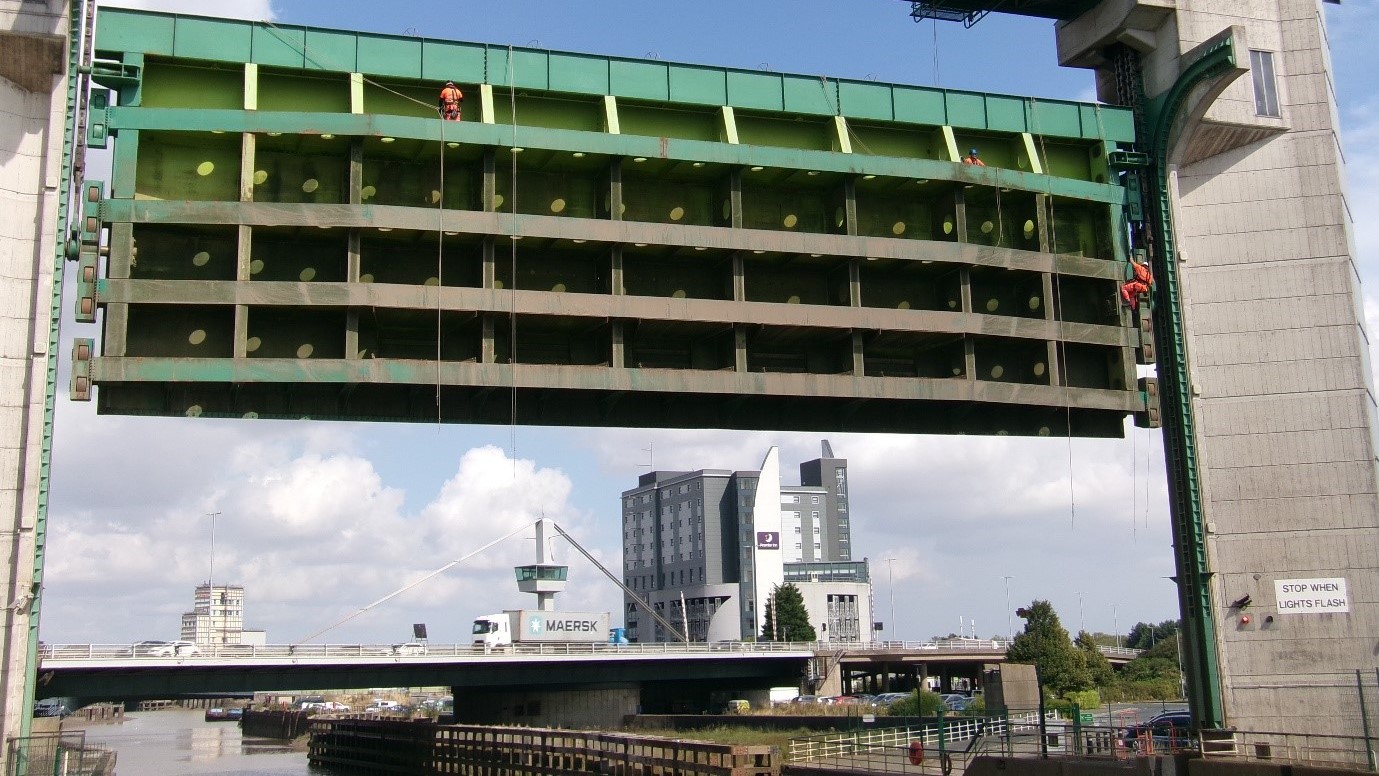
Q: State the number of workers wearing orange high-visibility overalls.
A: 3